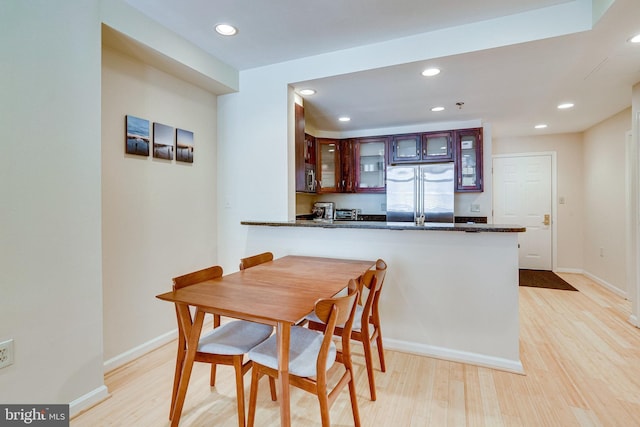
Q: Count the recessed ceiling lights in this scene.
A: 8